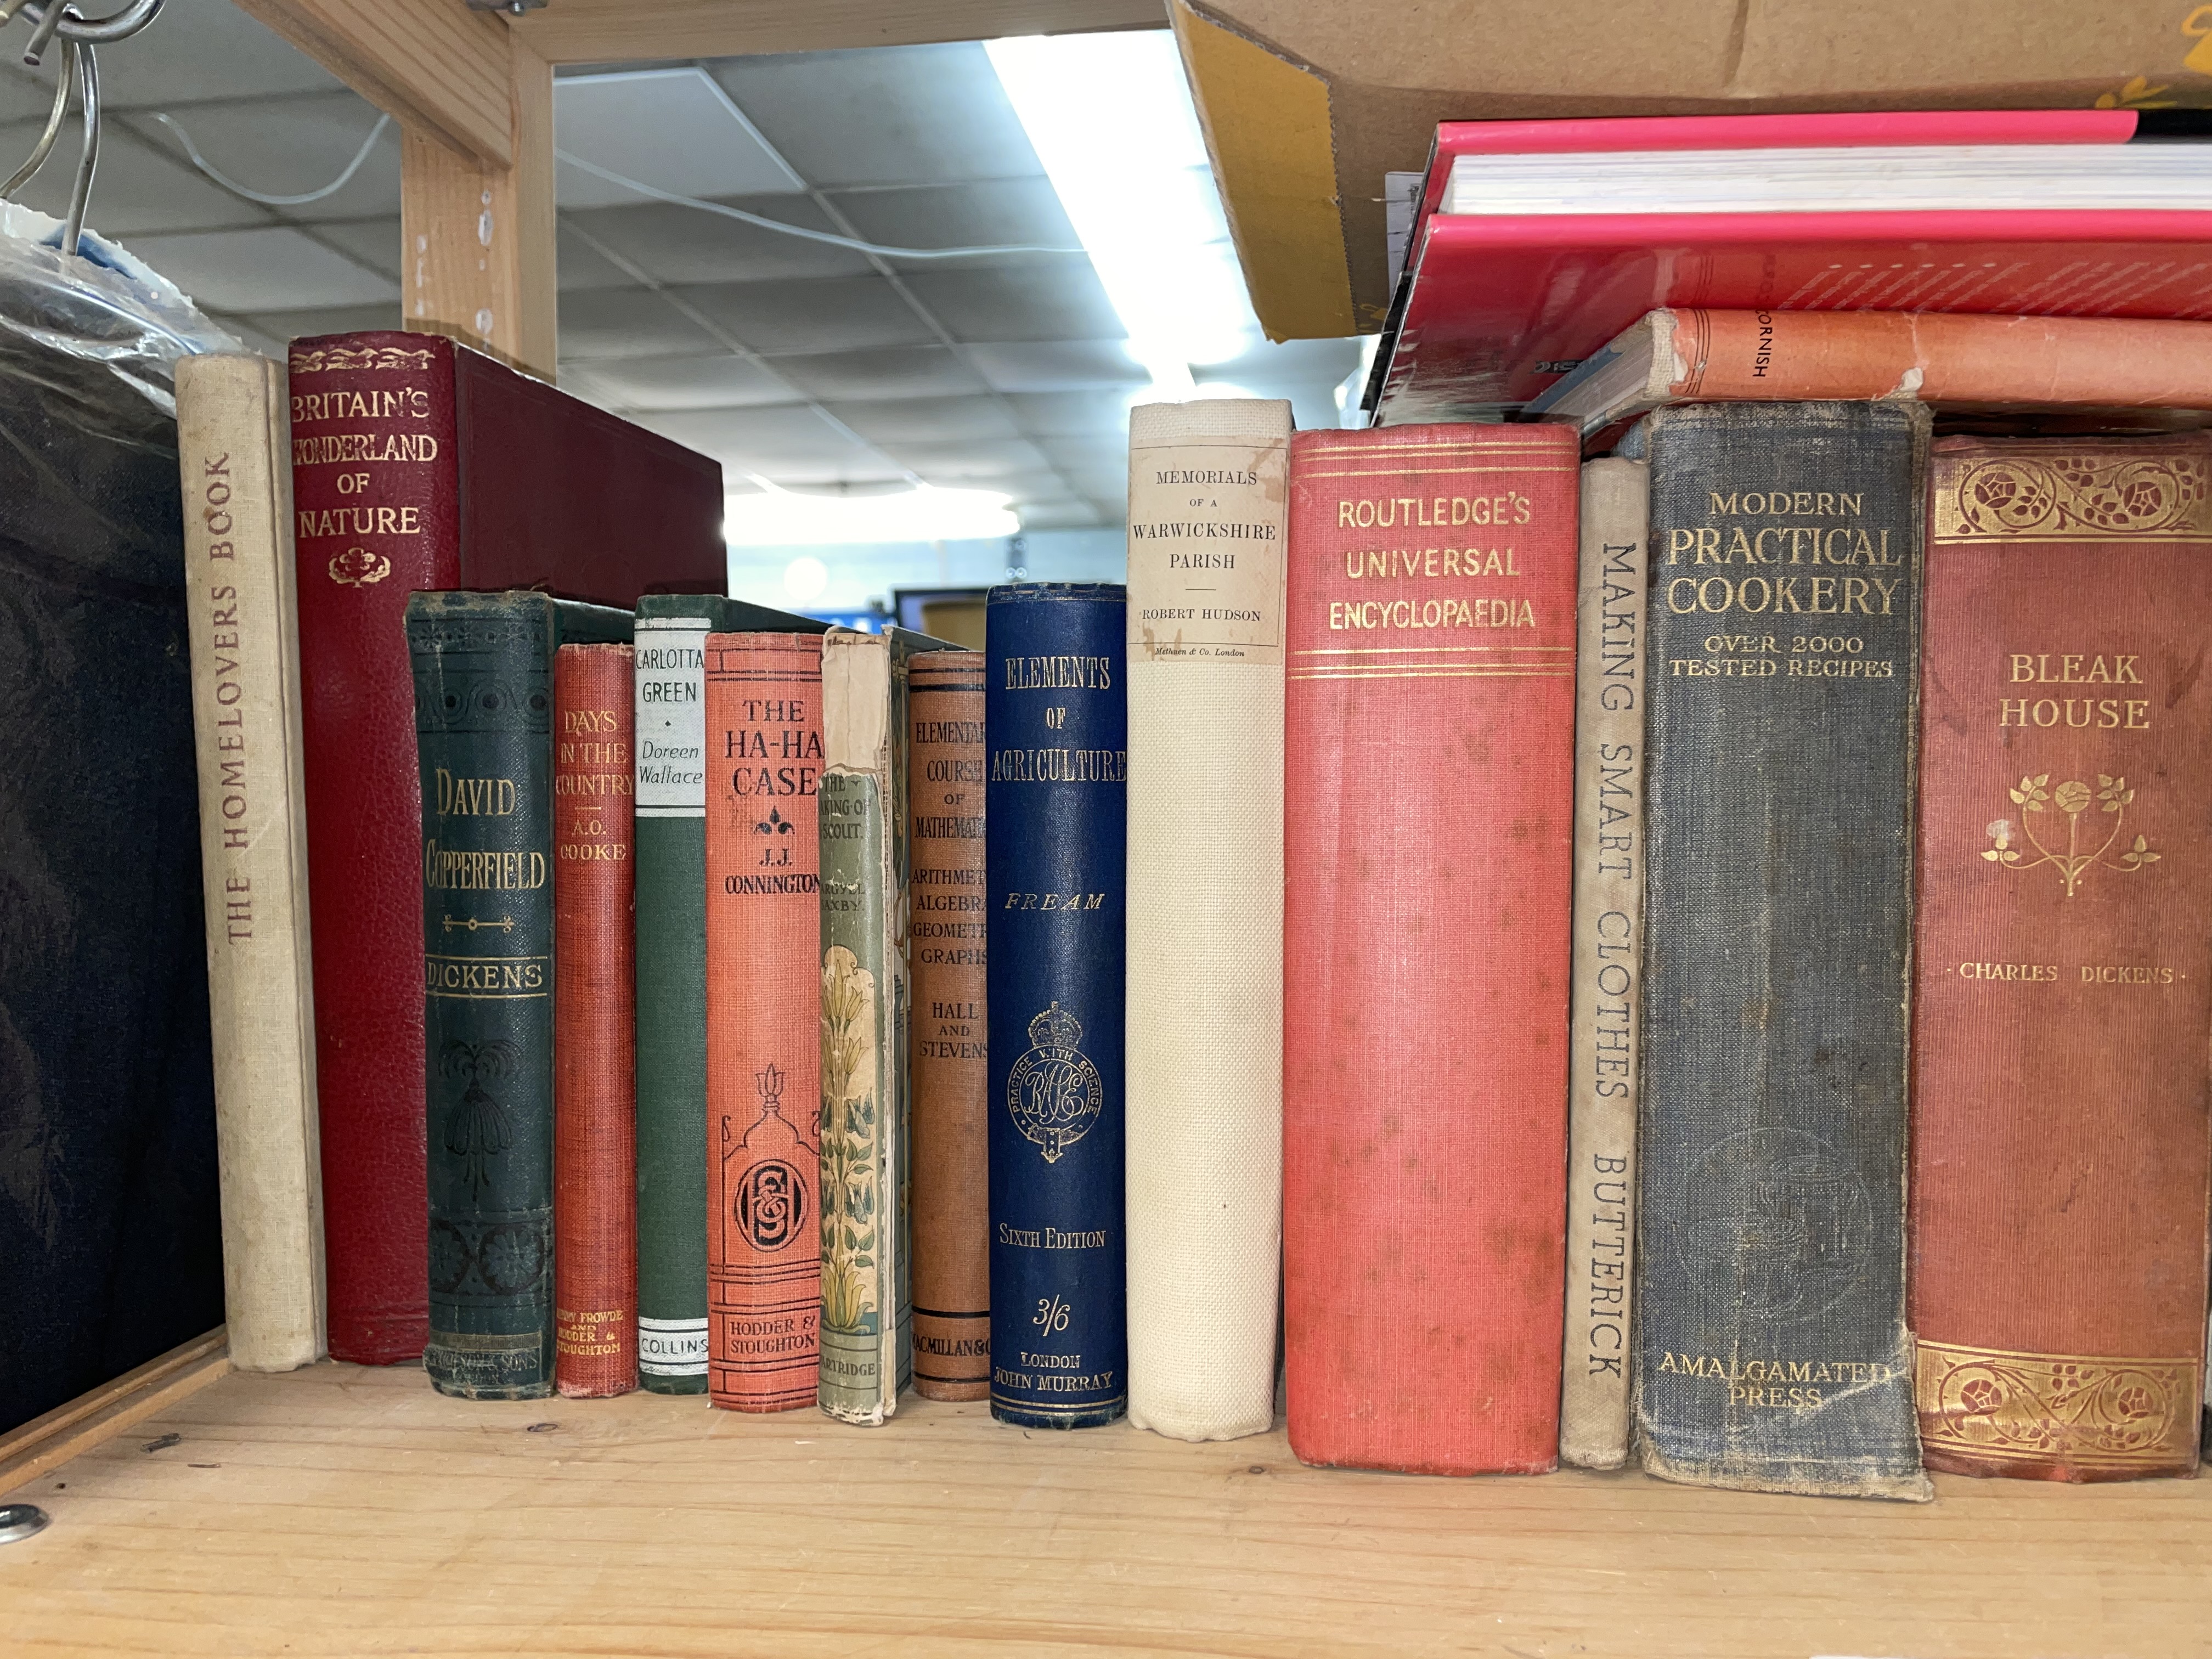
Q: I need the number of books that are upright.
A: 14